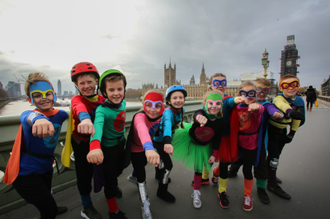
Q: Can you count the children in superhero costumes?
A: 10